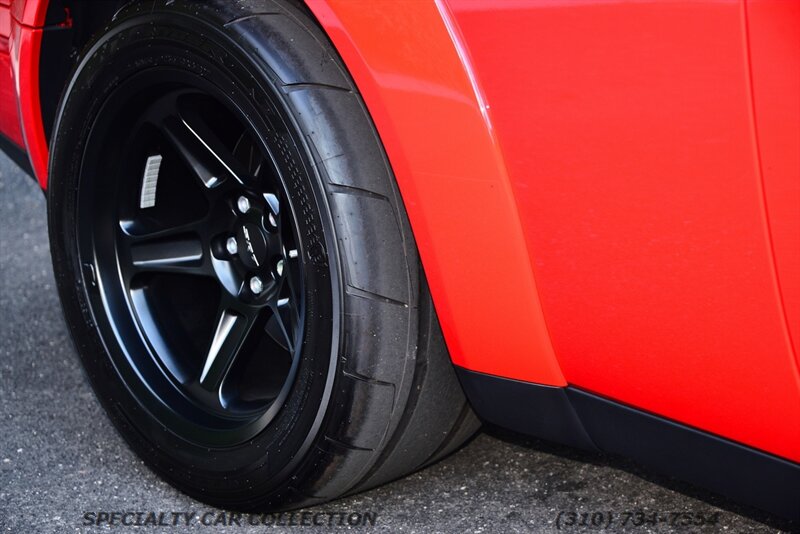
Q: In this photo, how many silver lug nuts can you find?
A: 5